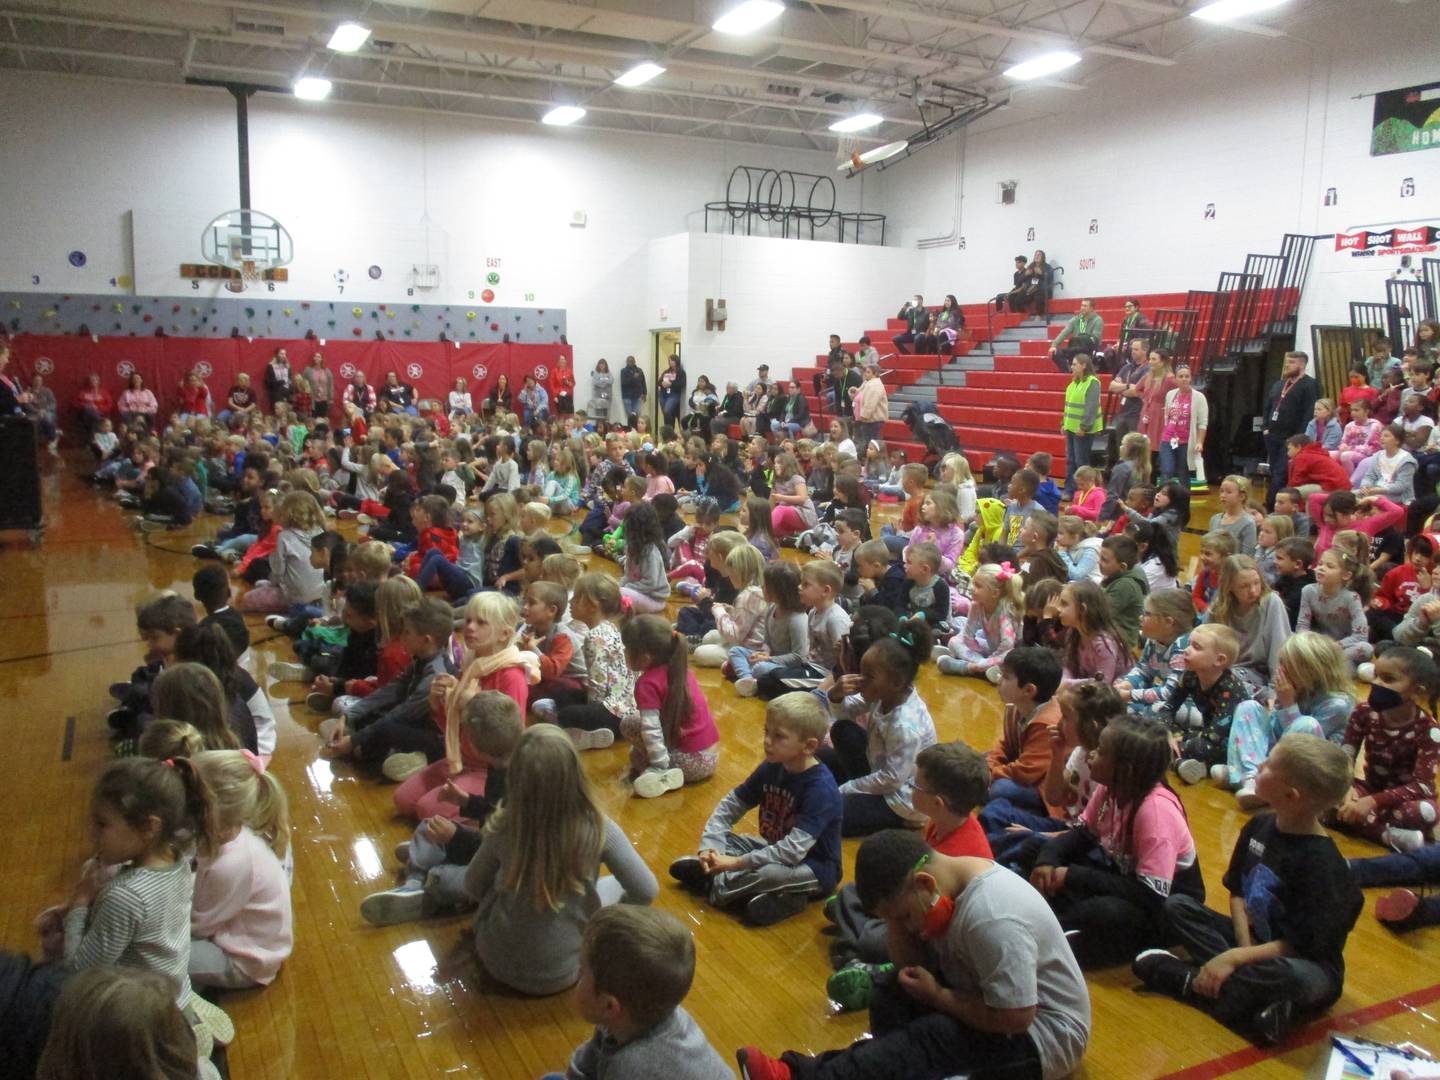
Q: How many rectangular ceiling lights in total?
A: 8